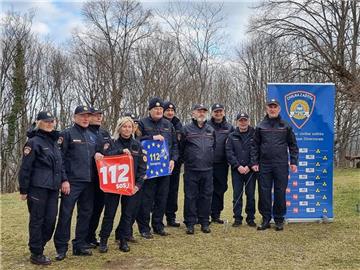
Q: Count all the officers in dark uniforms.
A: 11